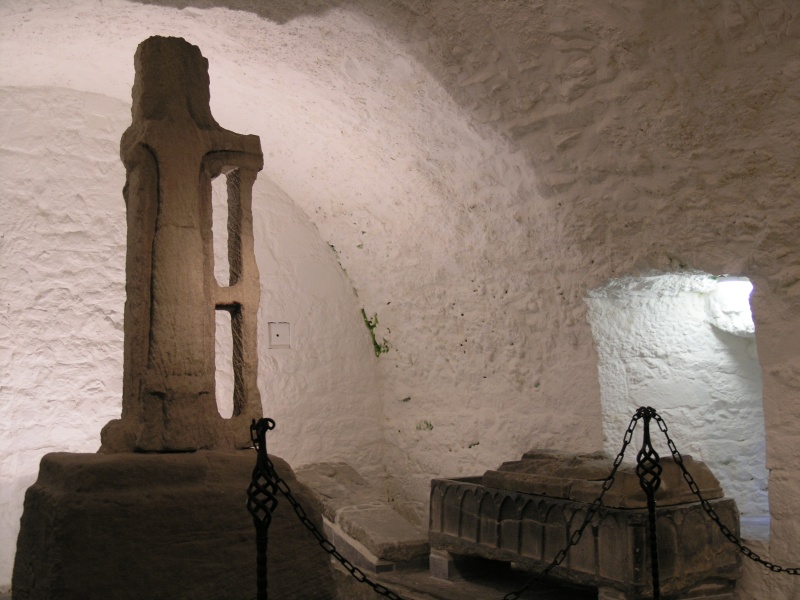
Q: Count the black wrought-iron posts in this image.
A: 2